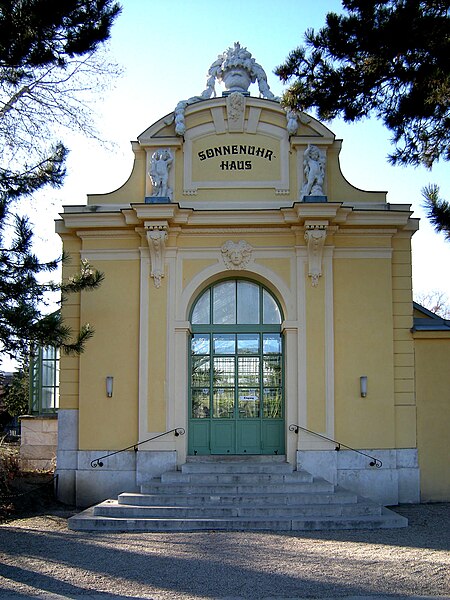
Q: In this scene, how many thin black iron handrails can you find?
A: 2